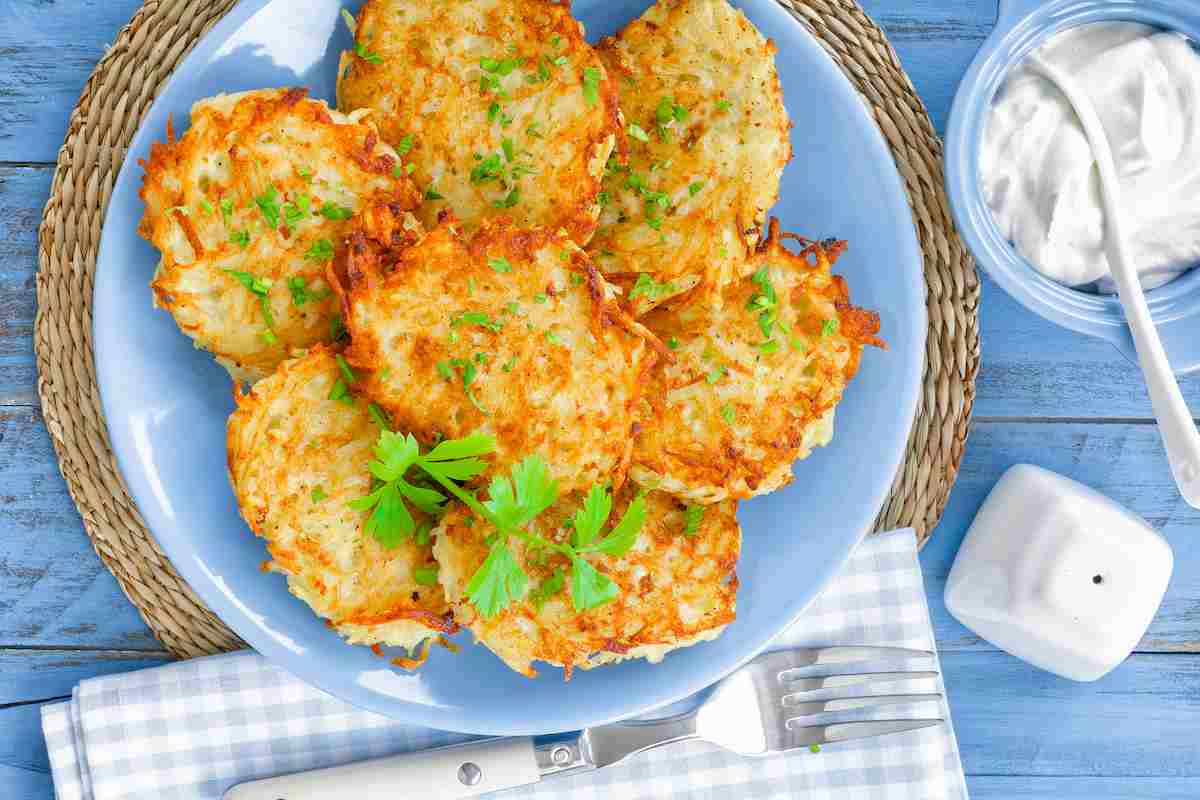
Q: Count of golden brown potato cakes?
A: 7